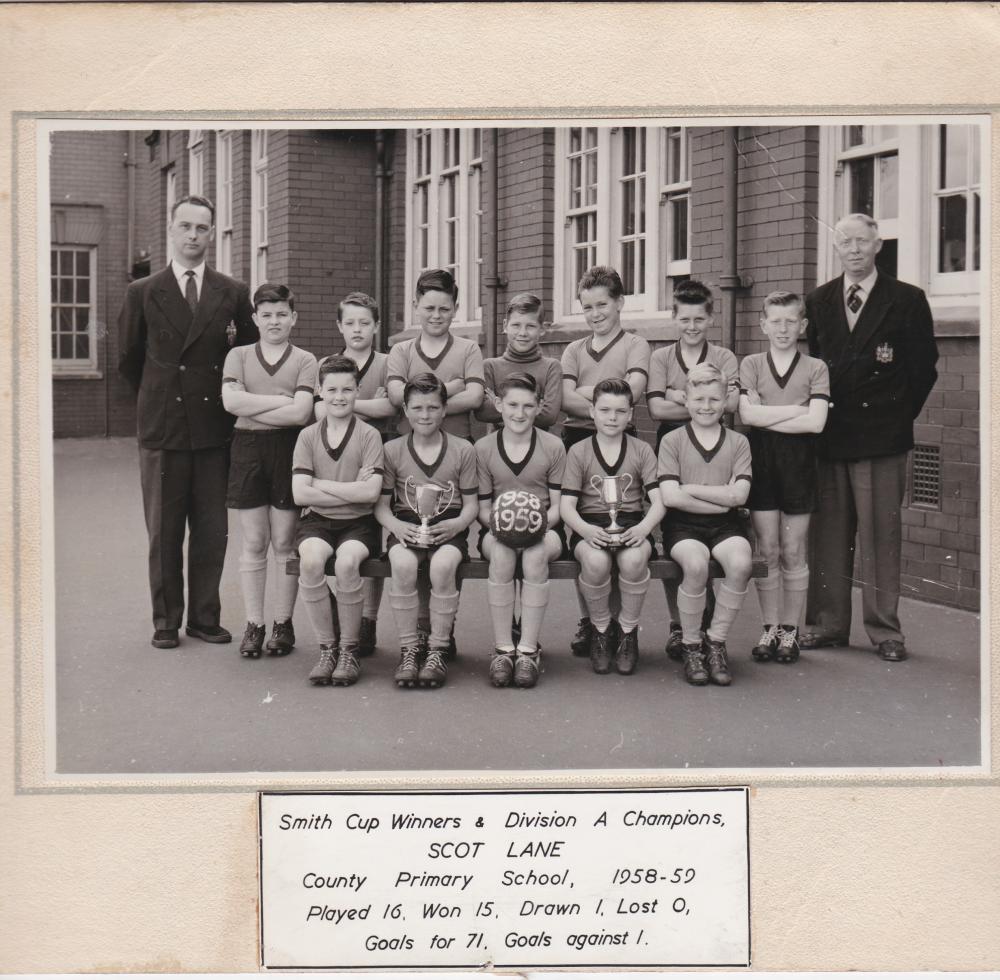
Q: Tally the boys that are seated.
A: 5